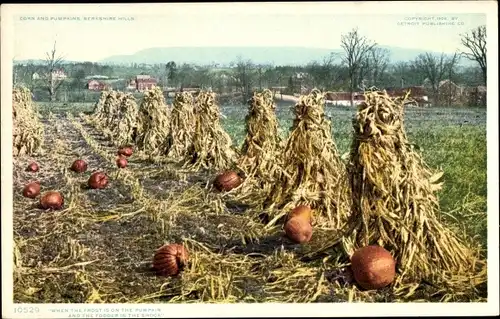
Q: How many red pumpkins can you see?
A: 12